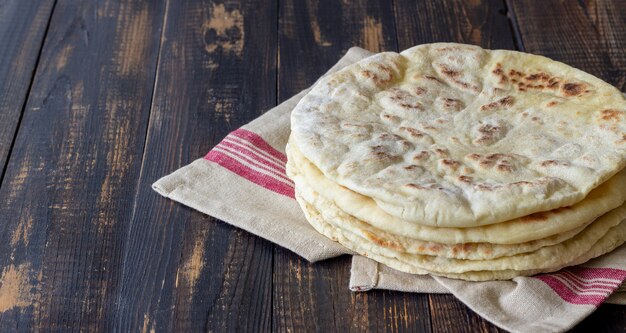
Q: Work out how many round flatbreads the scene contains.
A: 5